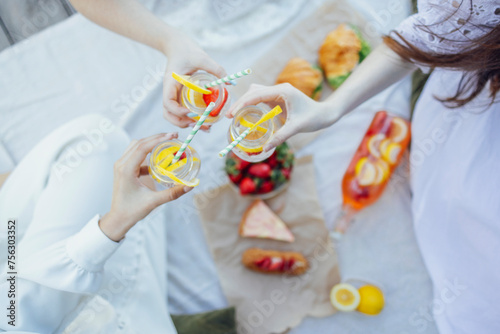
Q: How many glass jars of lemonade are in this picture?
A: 3